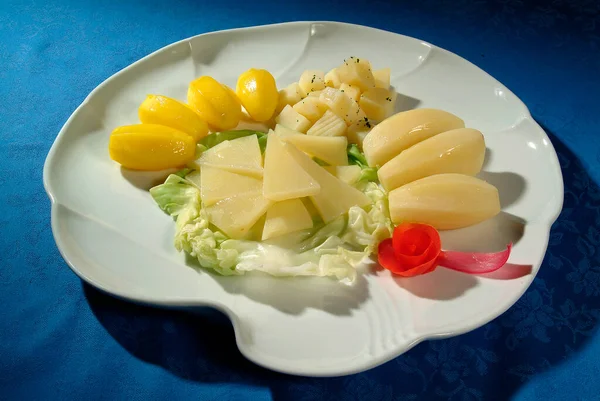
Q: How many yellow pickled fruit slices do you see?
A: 4